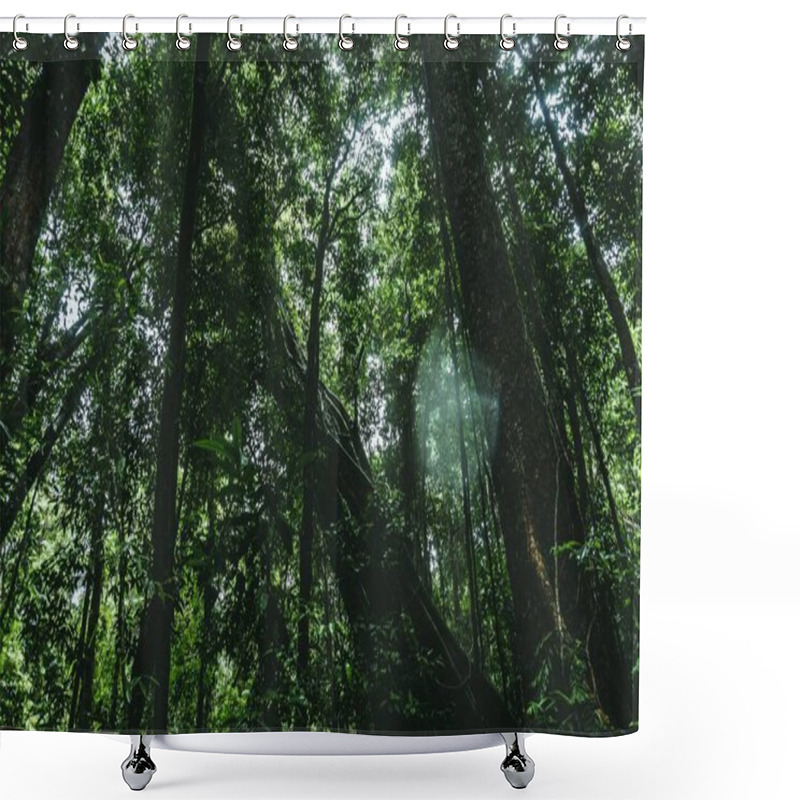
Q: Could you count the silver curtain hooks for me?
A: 12